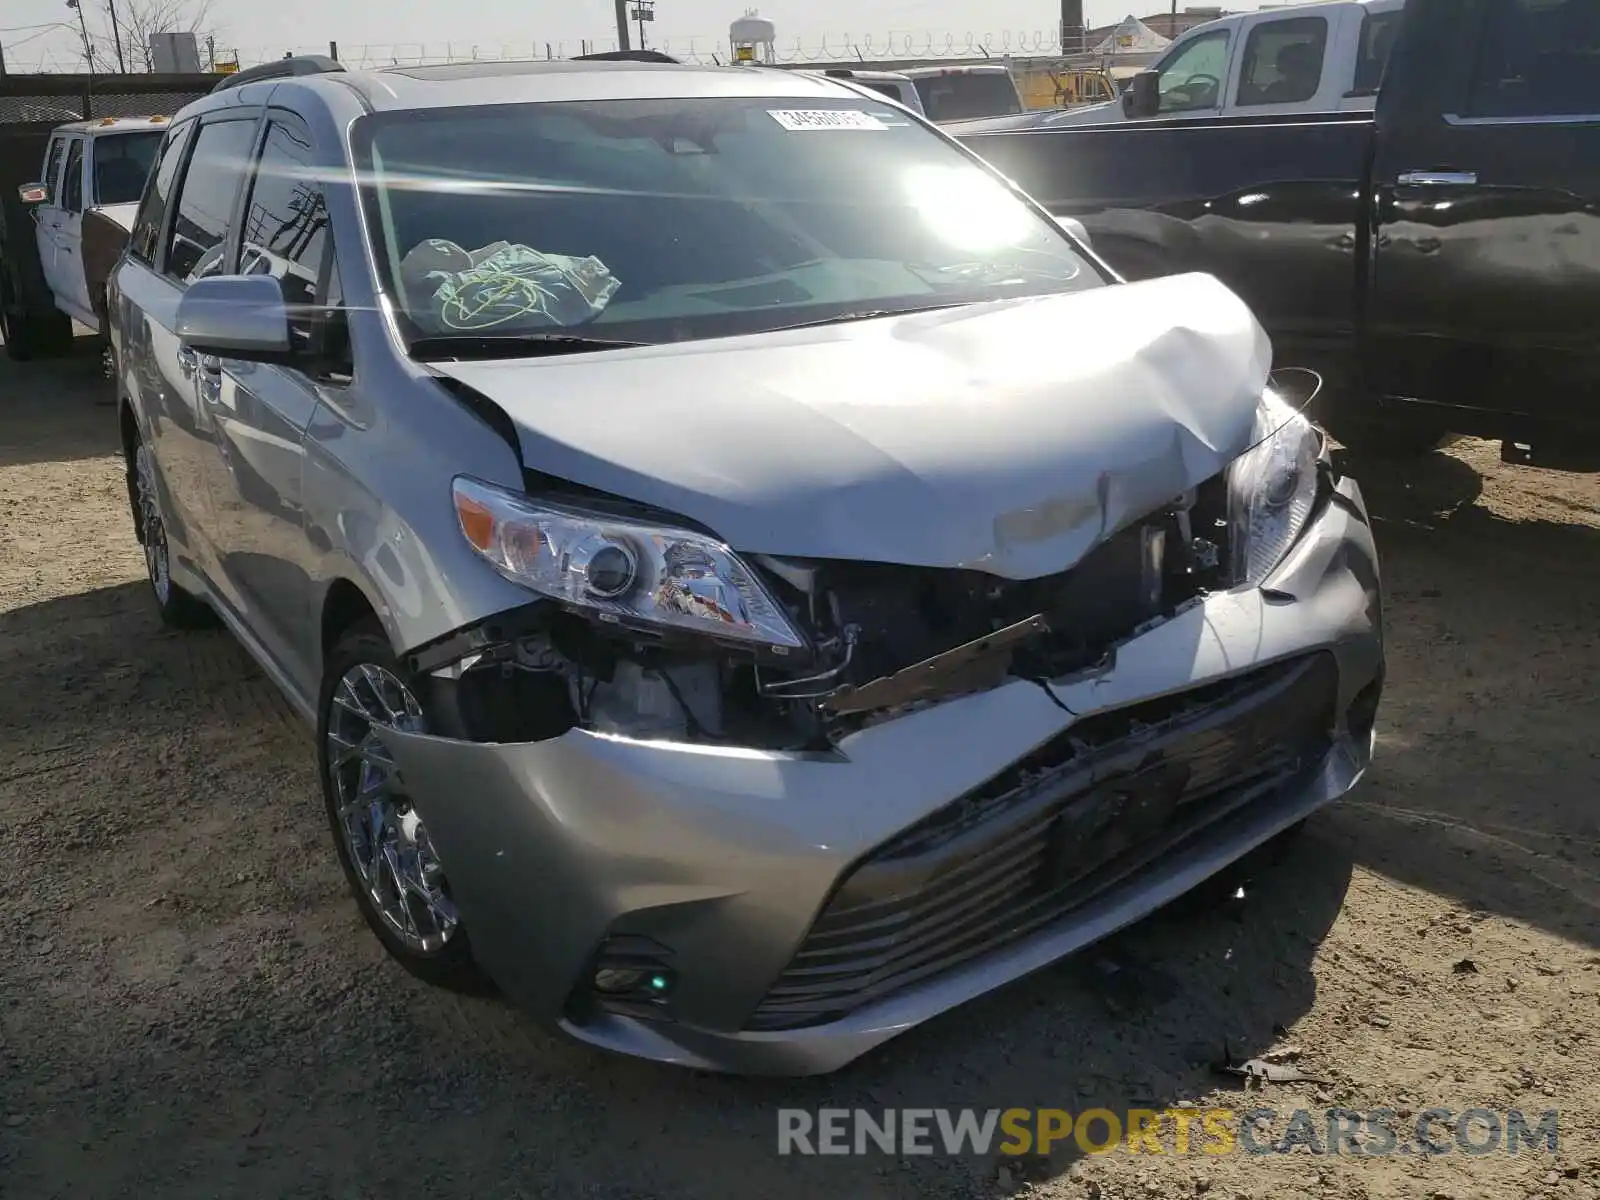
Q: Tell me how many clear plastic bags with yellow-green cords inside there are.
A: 1